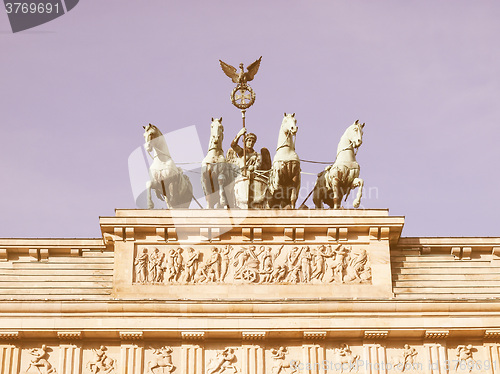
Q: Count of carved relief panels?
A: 9